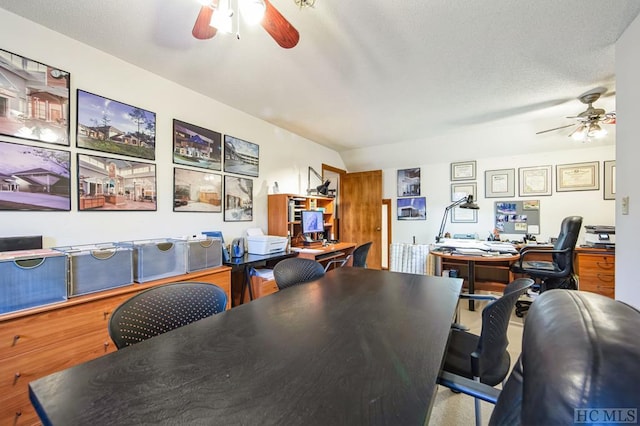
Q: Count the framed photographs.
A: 10